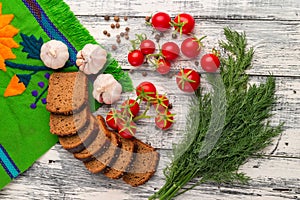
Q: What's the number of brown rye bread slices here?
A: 7